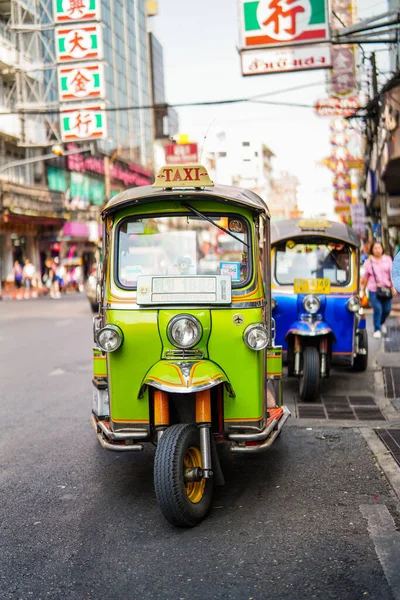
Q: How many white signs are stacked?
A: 4